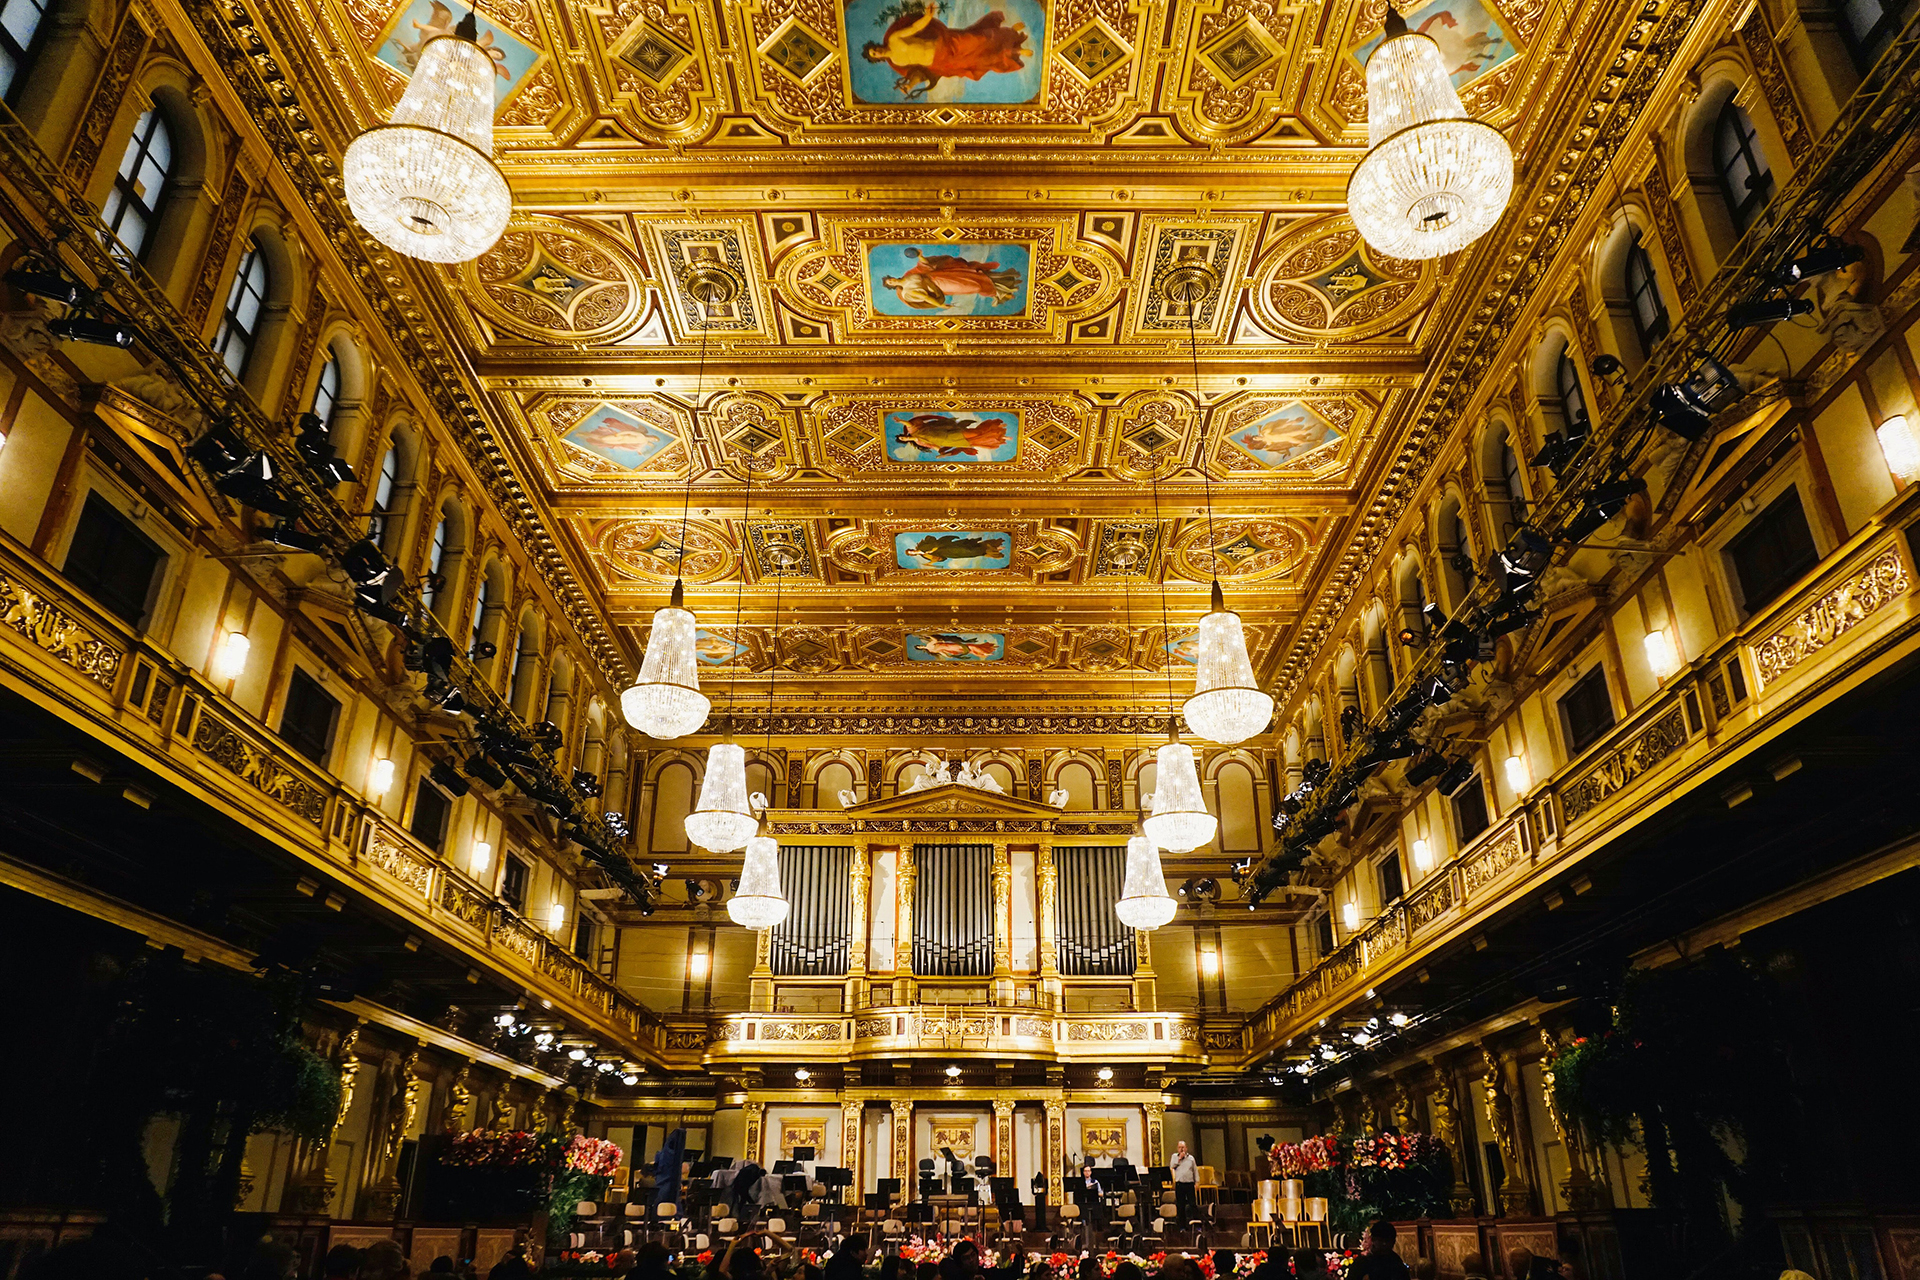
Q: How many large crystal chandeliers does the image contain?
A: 8